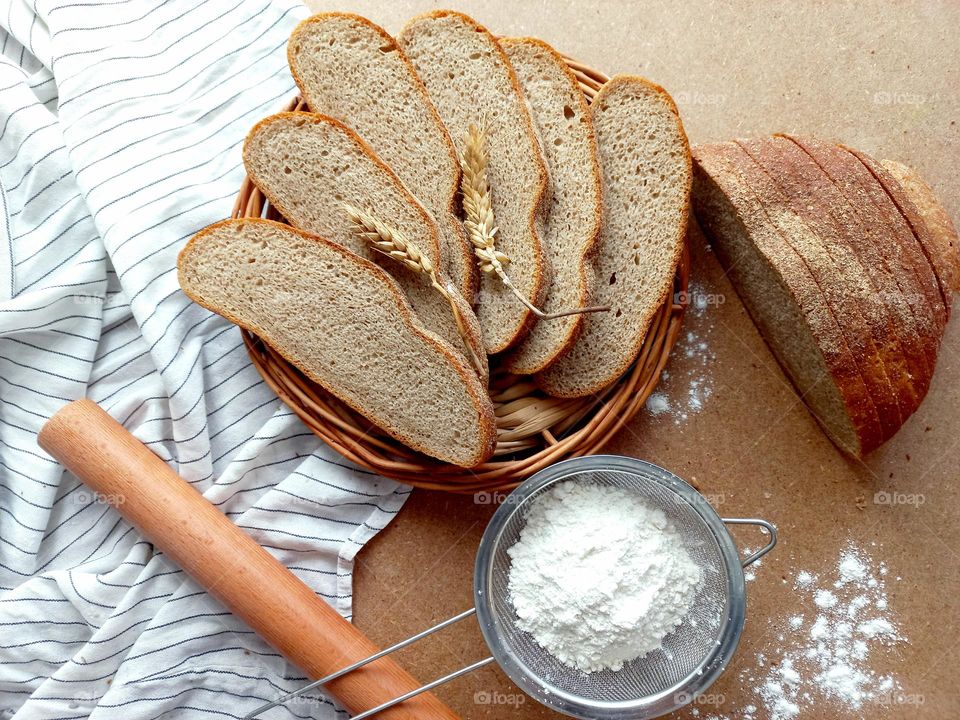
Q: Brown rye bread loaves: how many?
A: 1